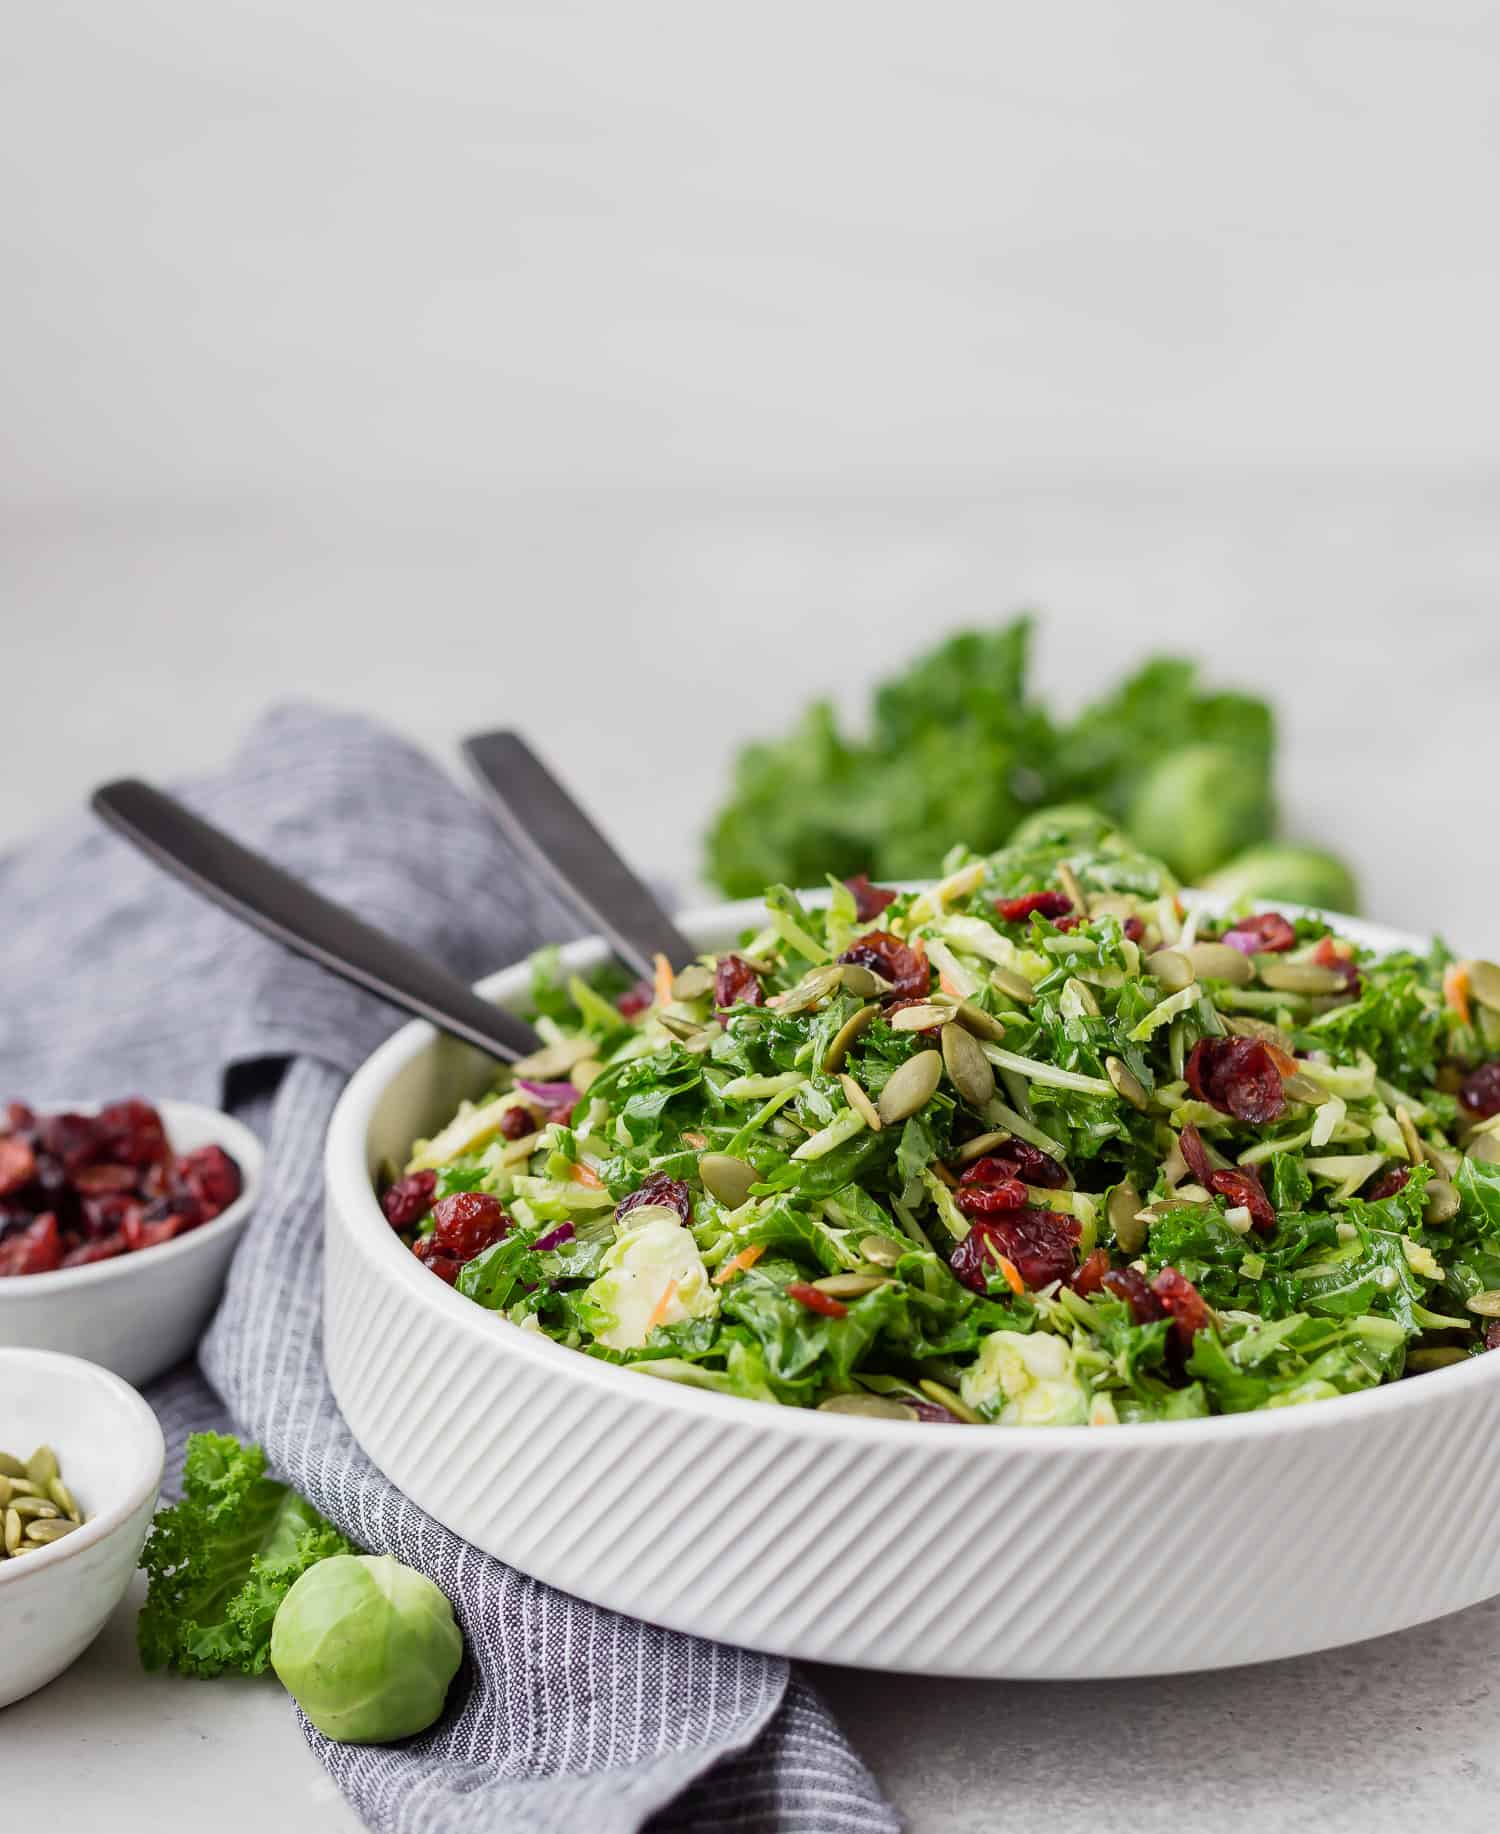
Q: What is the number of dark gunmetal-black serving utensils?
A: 2